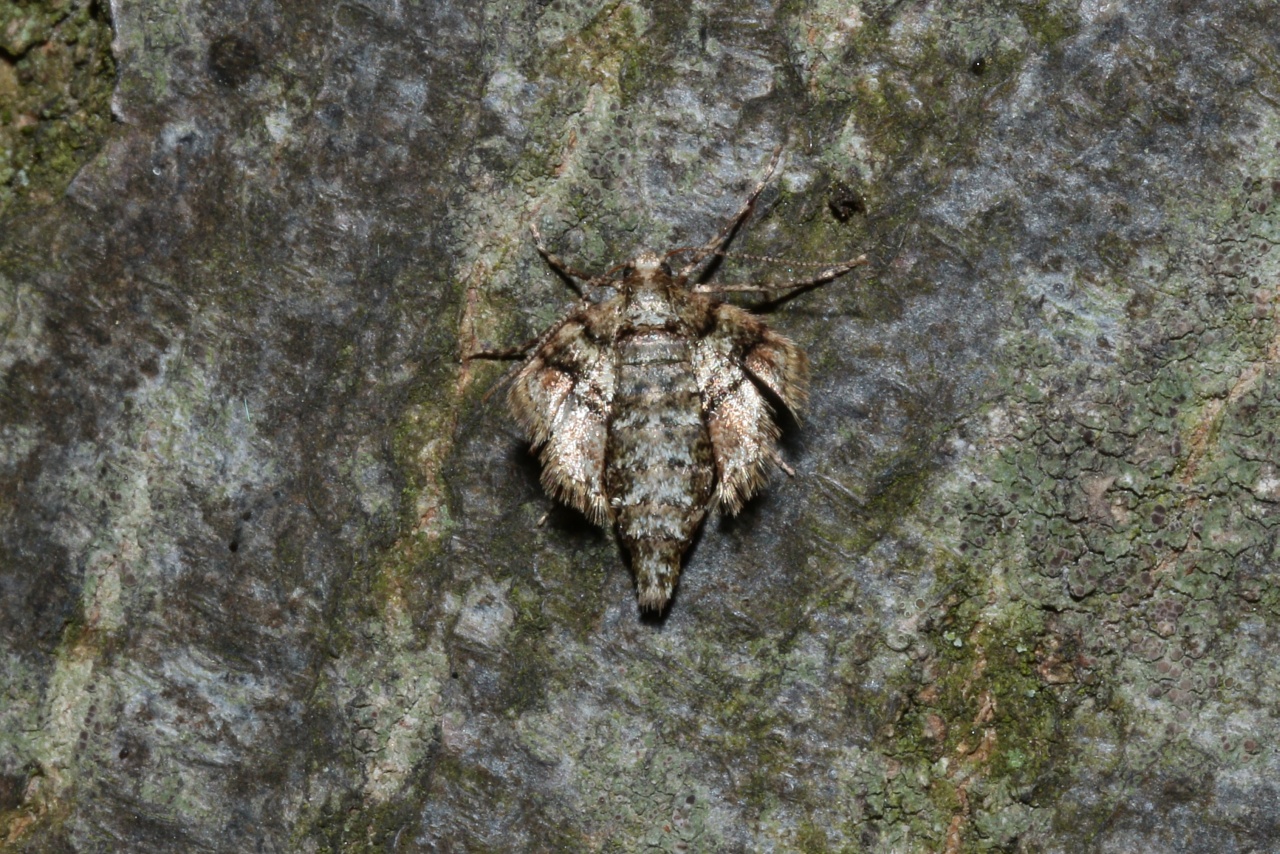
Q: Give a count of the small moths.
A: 1